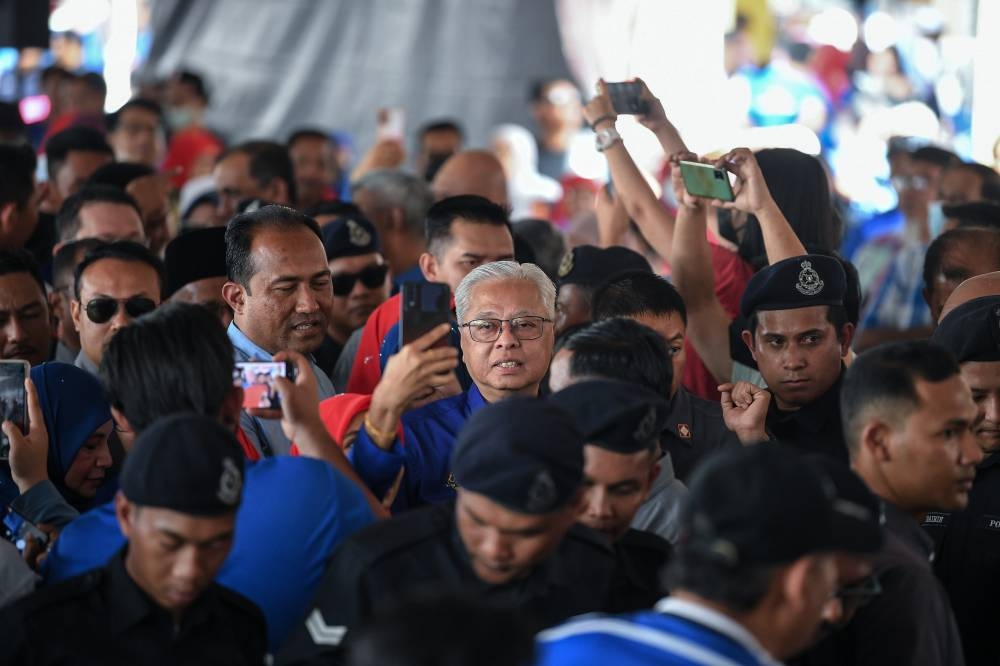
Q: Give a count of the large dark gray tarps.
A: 1